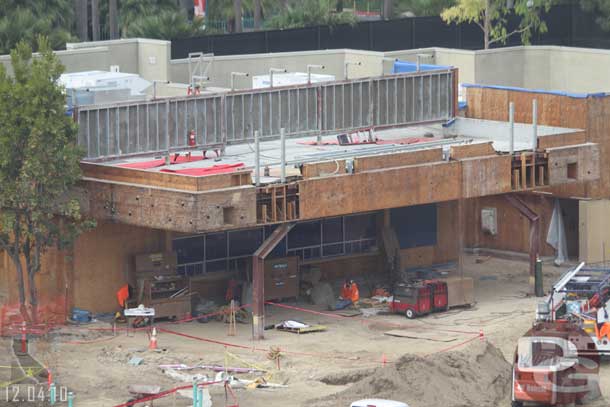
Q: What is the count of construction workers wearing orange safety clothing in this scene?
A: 1